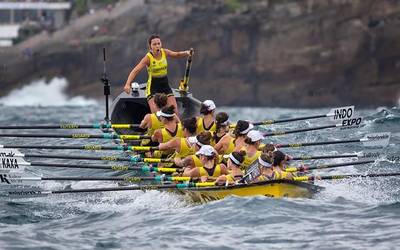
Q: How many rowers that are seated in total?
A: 13